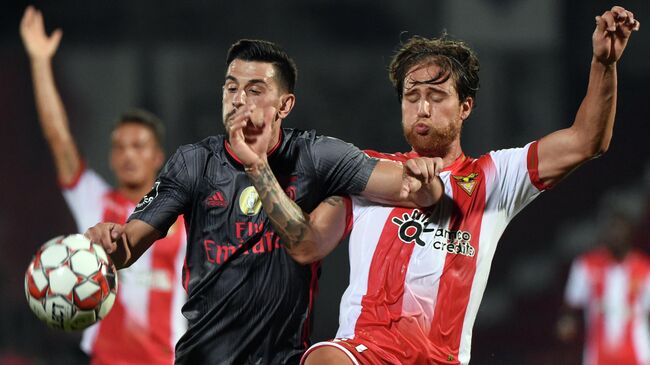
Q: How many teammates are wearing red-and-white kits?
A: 3